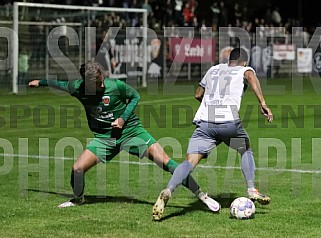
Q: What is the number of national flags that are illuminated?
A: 0